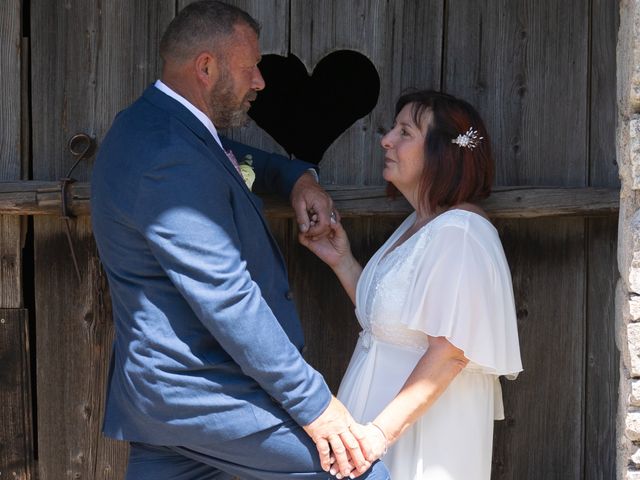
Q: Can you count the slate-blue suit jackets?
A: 1